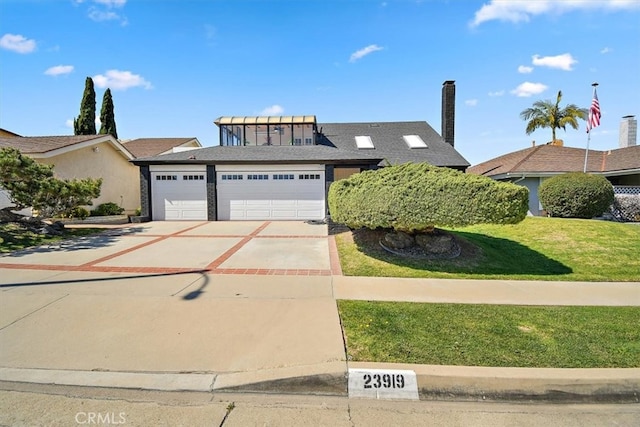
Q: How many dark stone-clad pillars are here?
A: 3